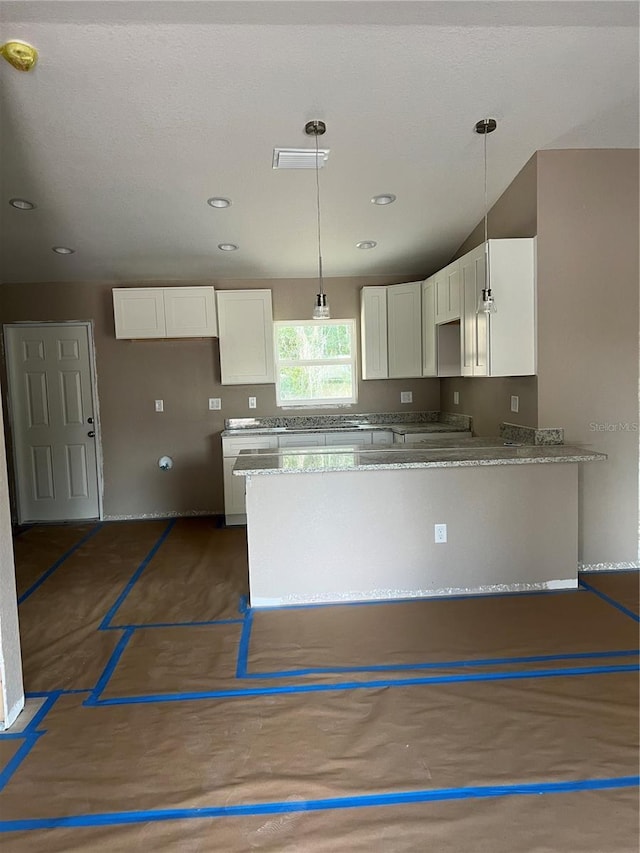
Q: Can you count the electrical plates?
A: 7